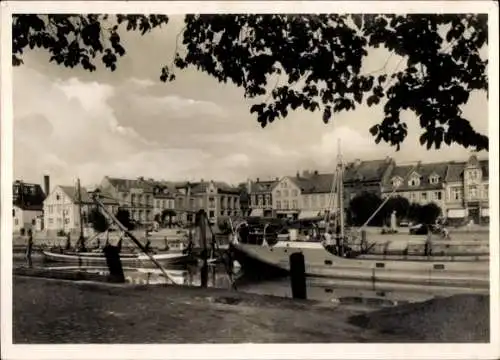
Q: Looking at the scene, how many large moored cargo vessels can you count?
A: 1